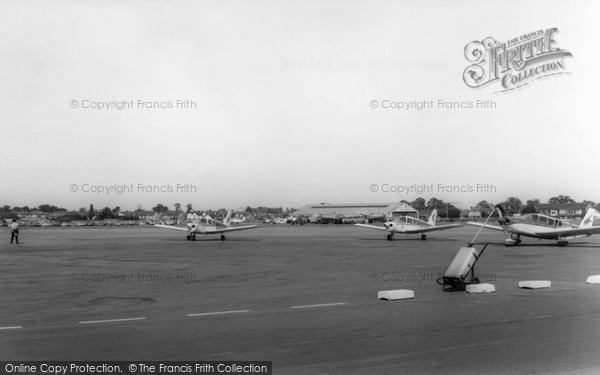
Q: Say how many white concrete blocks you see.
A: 4